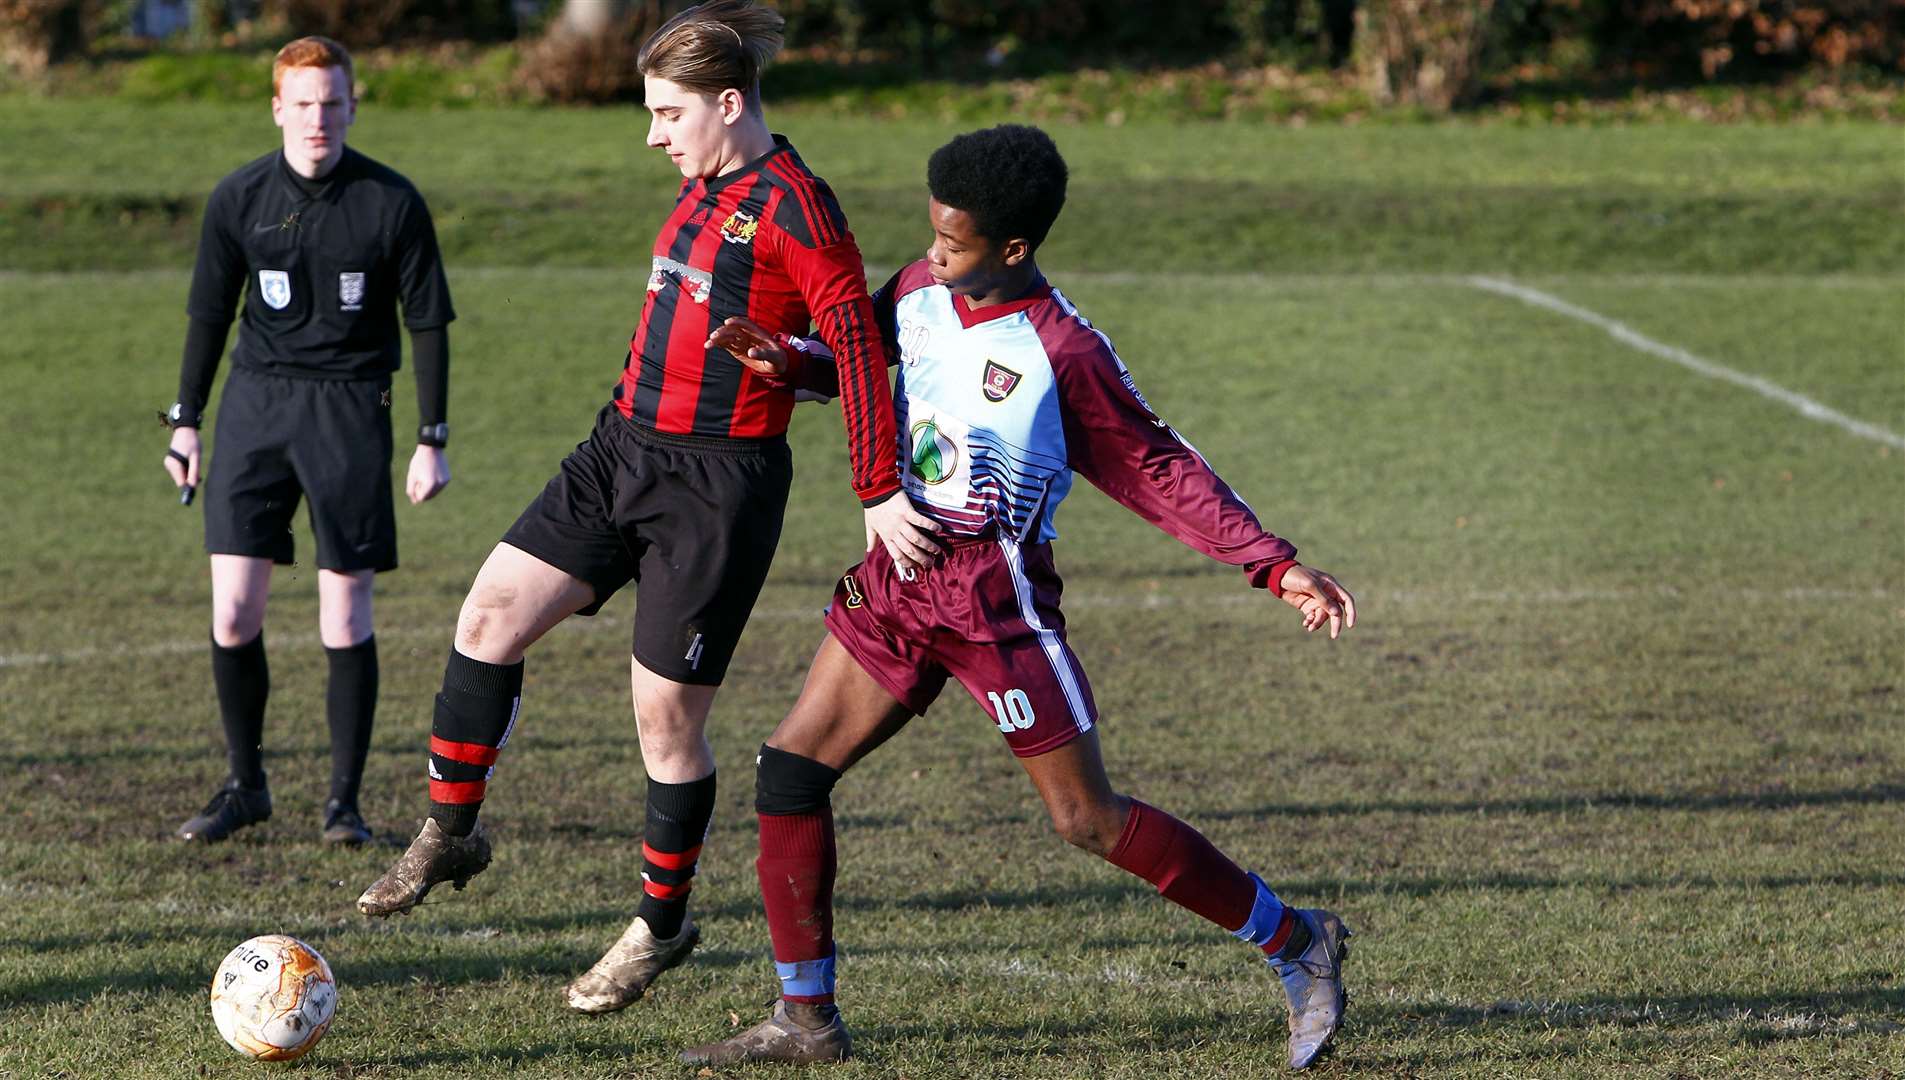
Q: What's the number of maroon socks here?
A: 2